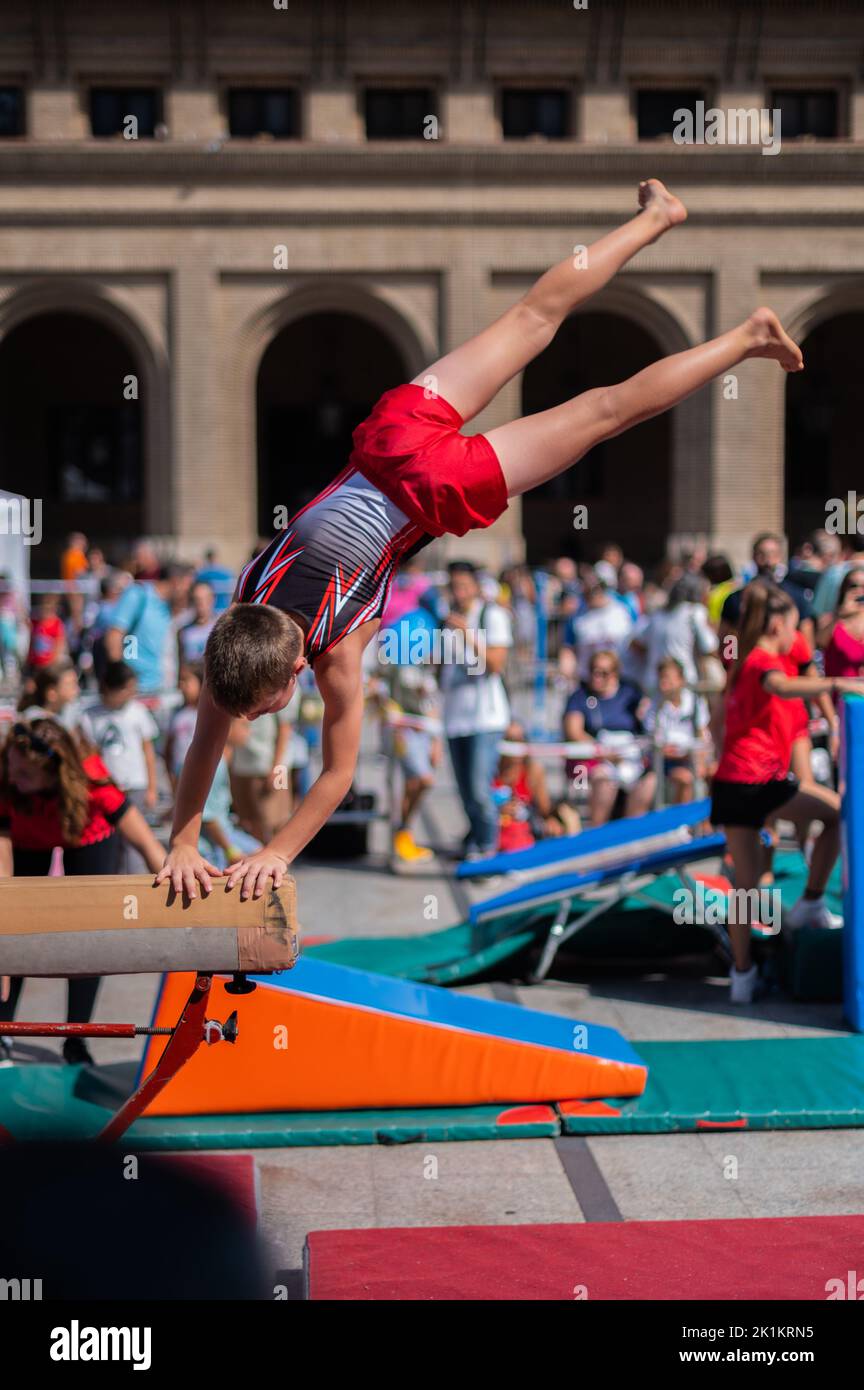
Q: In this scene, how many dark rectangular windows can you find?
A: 7